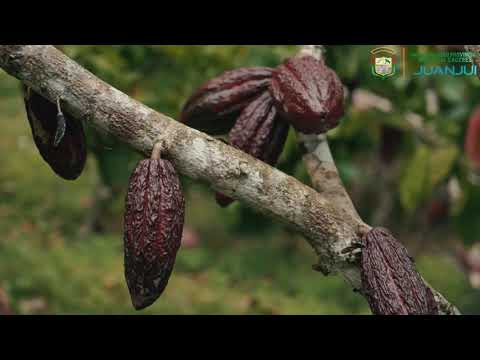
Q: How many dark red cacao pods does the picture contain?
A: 6